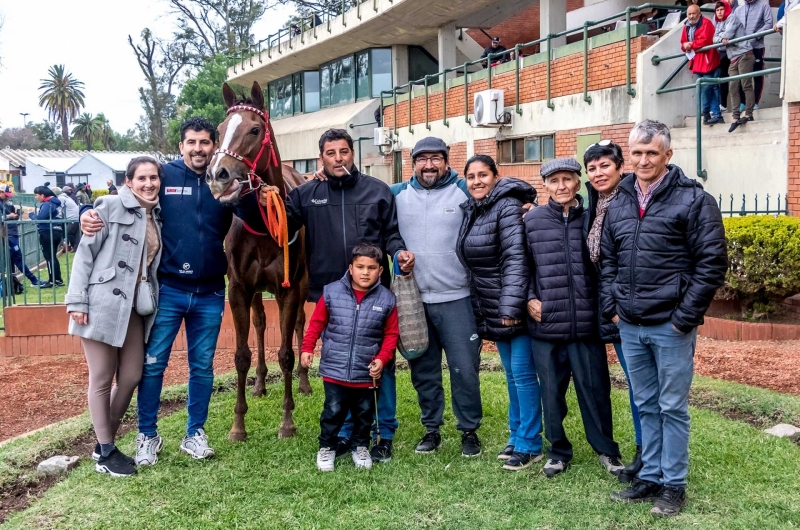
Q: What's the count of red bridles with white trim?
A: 1